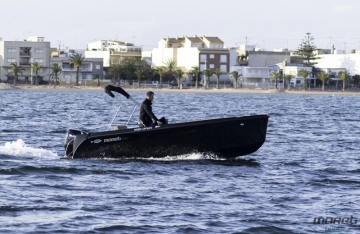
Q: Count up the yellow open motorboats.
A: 0